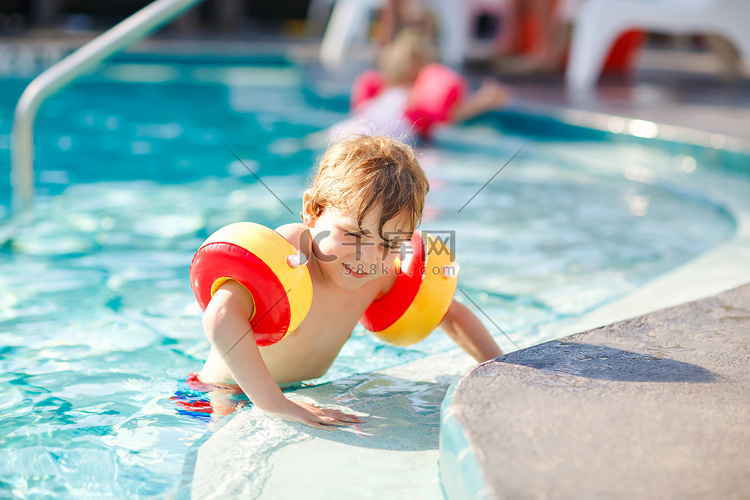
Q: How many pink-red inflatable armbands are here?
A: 2